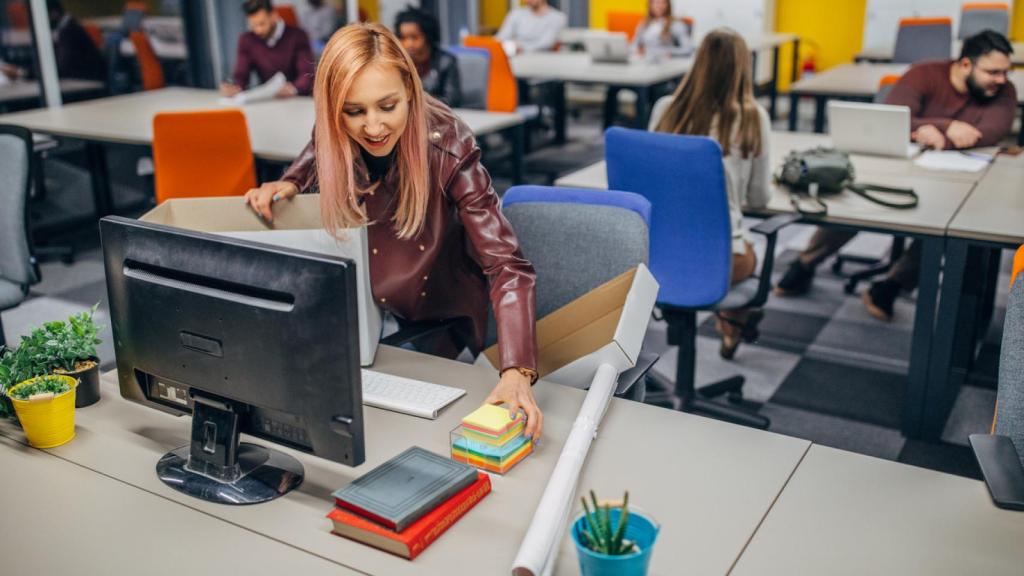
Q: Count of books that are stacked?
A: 2